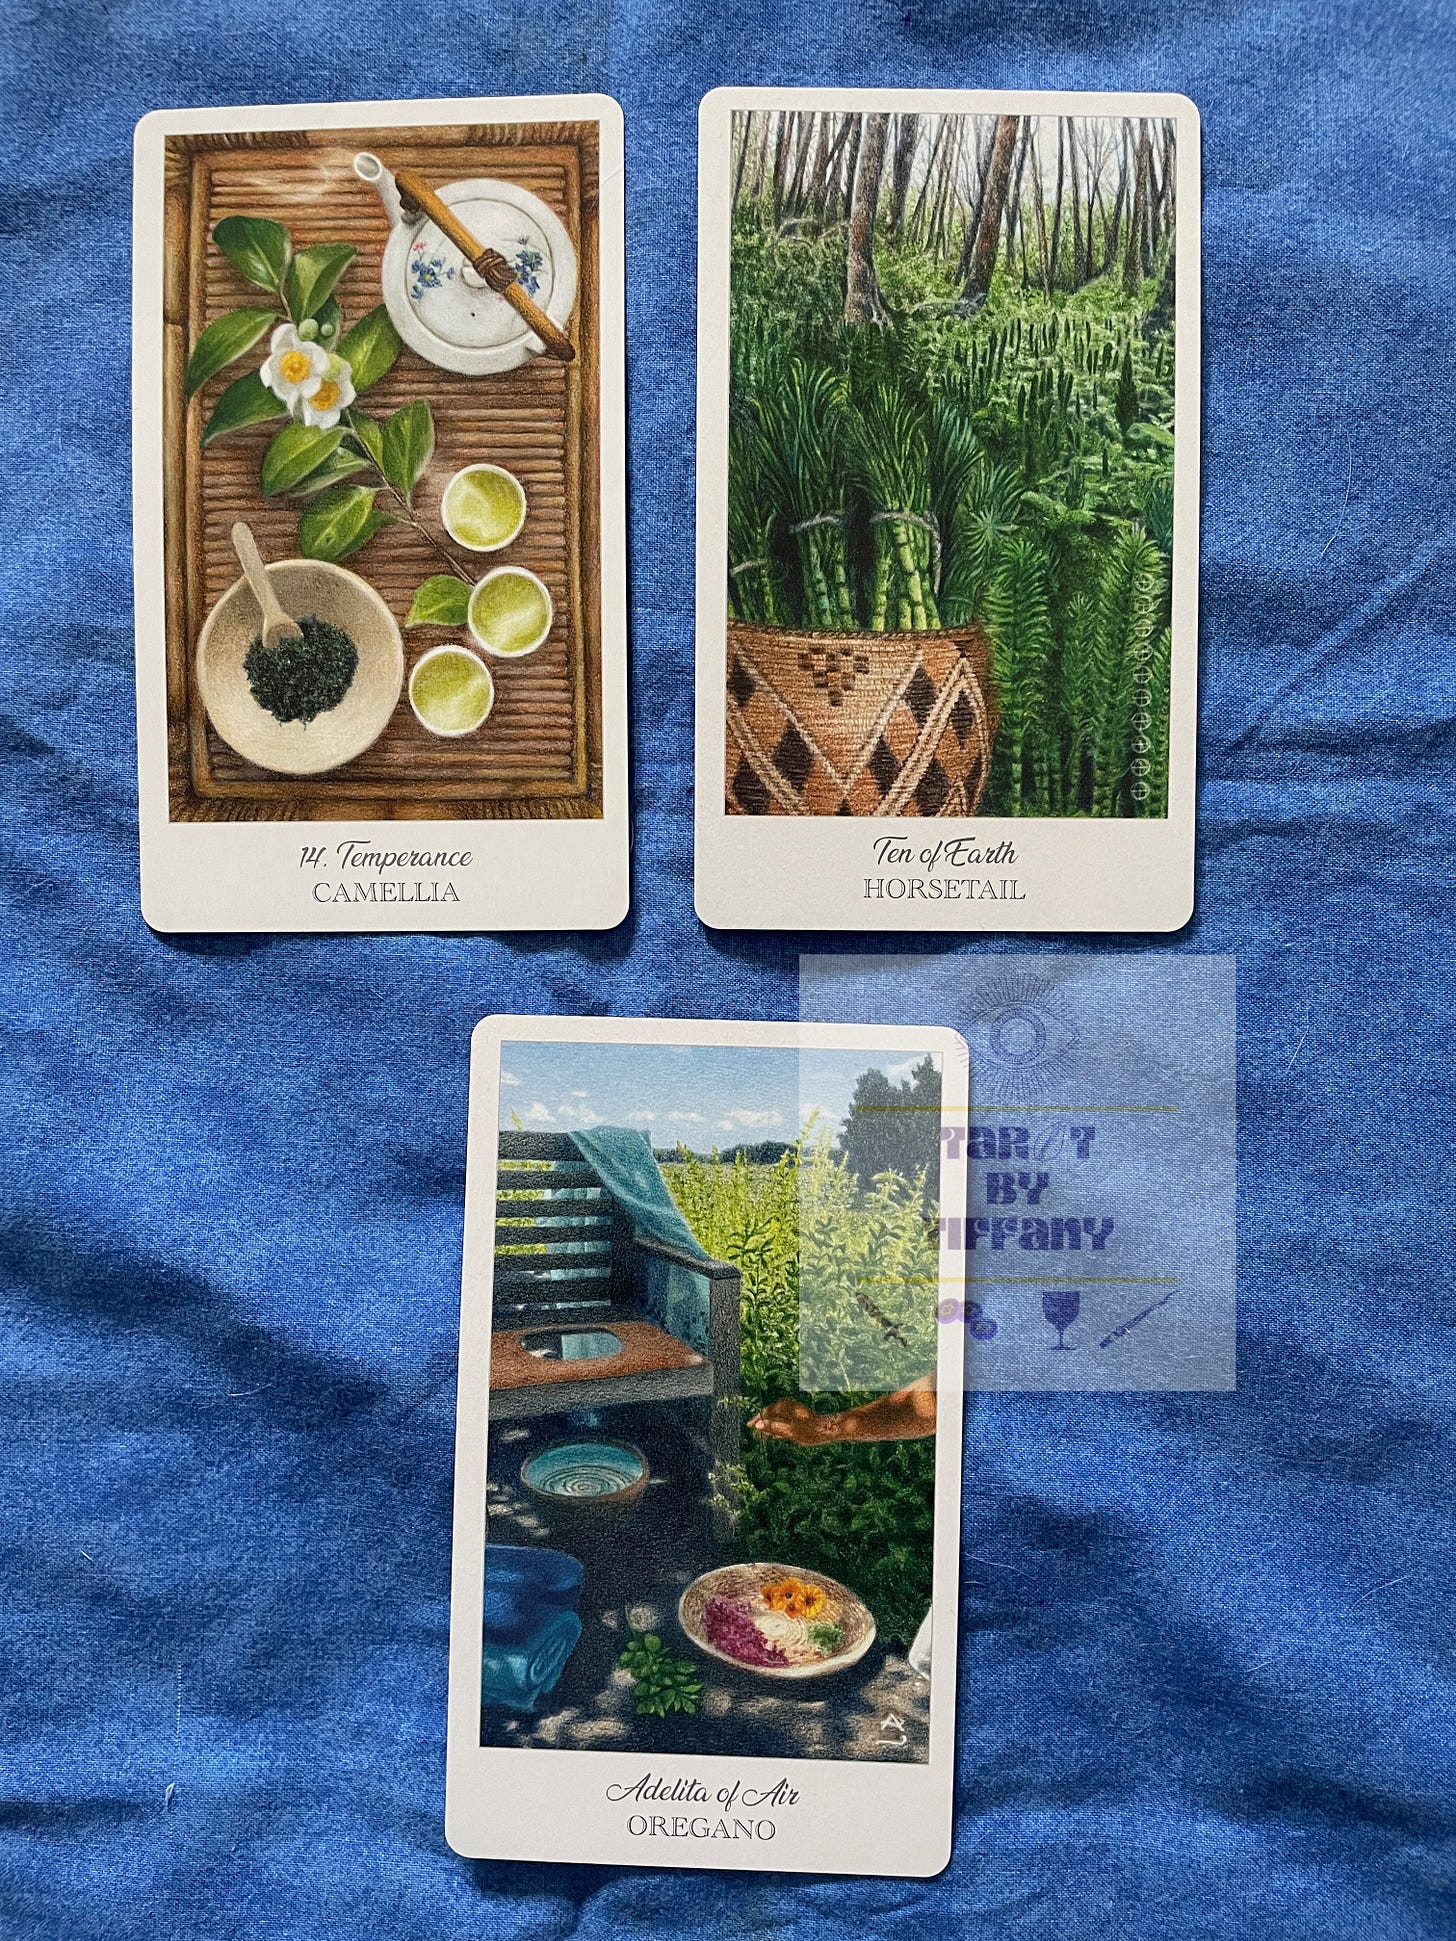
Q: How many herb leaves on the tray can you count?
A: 13